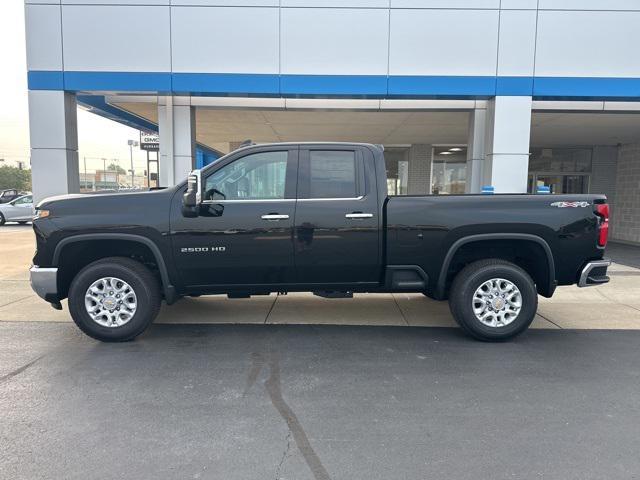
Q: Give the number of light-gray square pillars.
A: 4